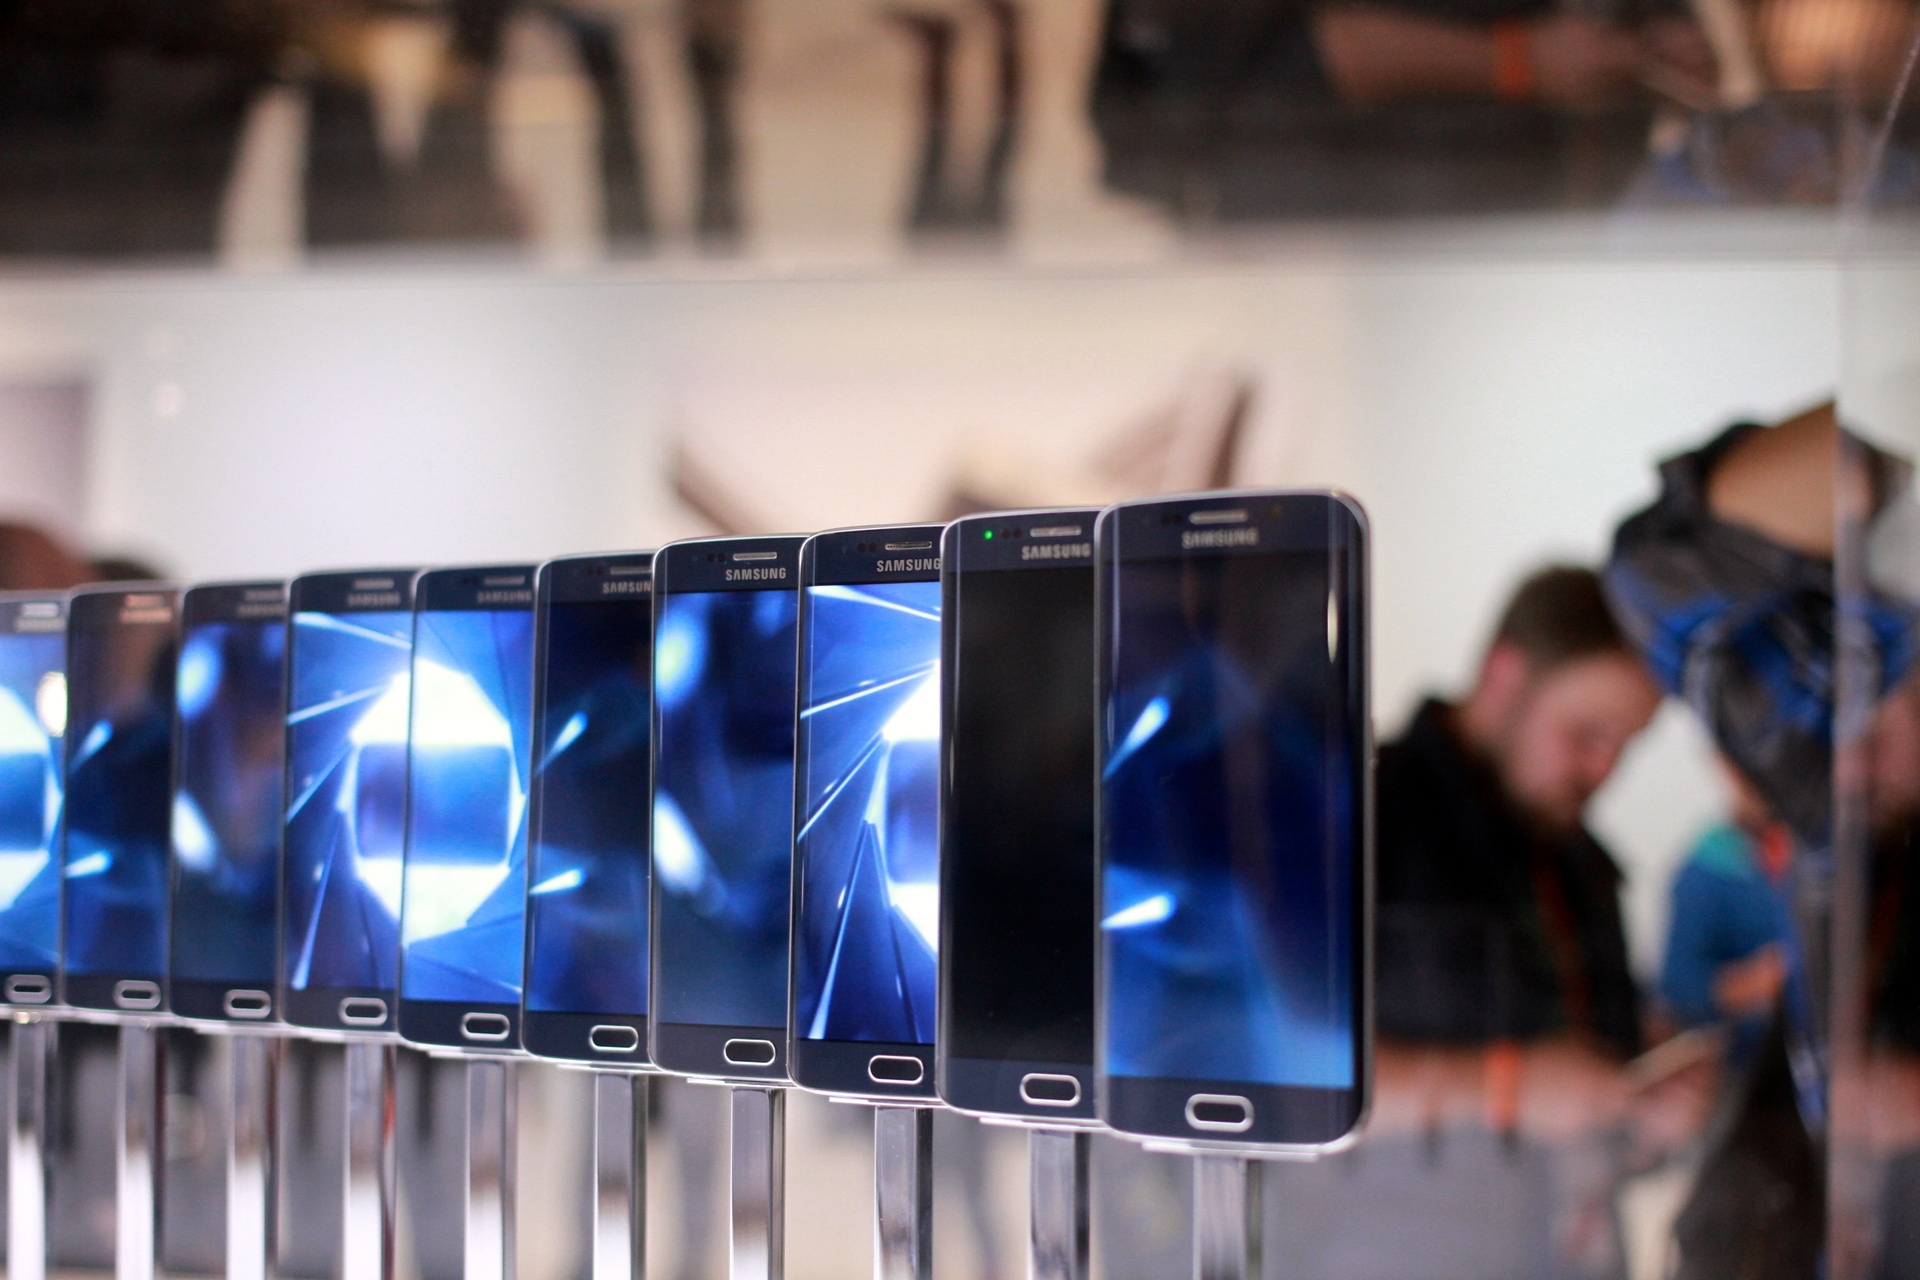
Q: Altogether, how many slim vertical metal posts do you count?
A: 10